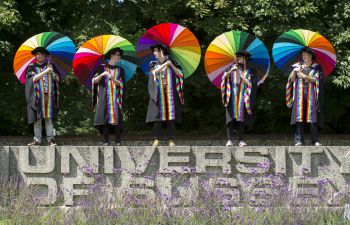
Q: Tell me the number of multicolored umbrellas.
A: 5